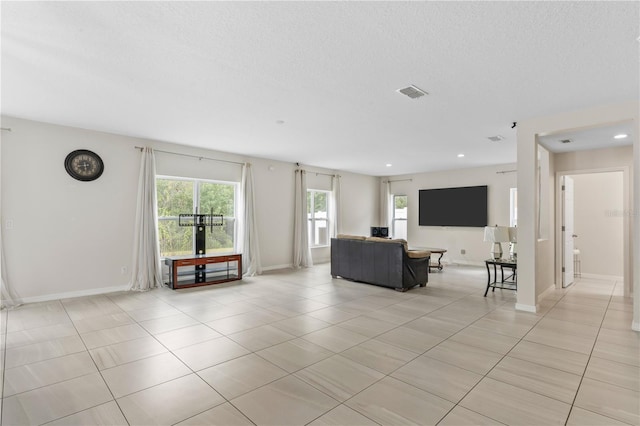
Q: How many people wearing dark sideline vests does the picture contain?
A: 0